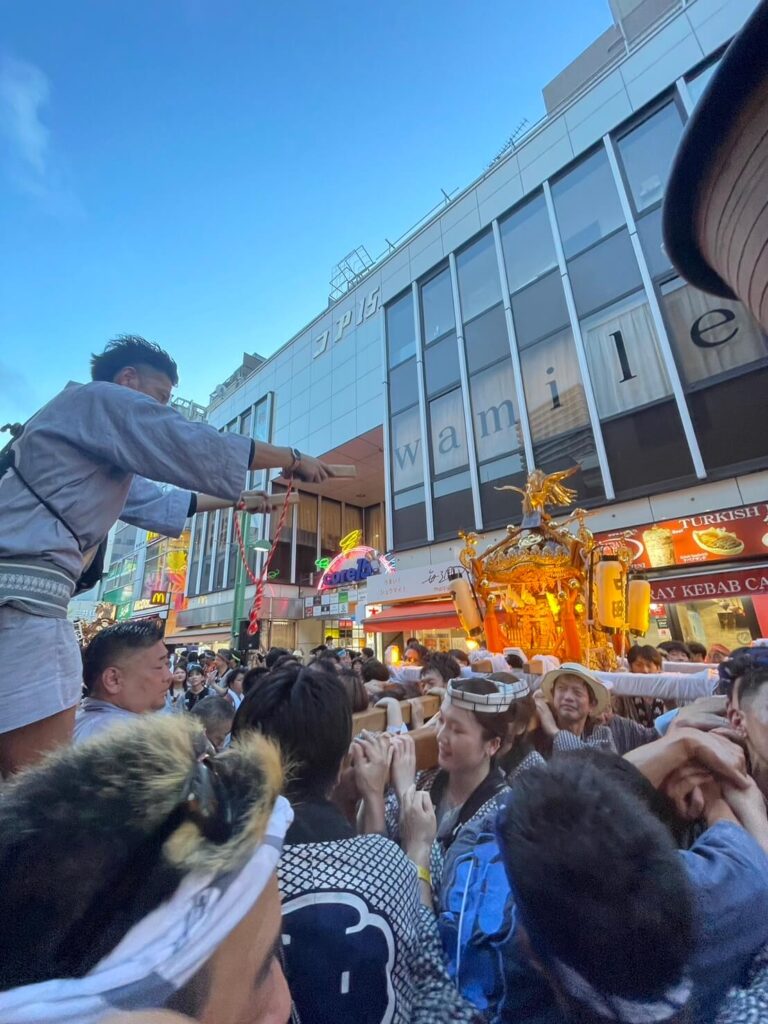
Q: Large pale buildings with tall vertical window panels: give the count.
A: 1